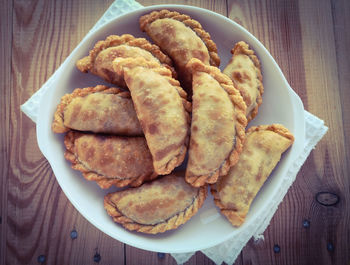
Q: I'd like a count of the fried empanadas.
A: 9